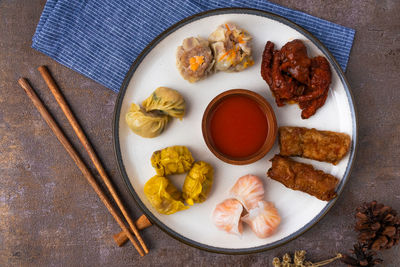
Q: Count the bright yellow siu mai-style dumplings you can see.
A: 3